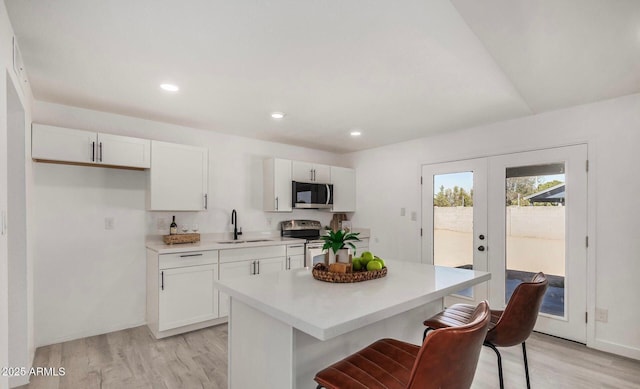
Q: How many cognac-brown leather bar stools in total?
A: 2